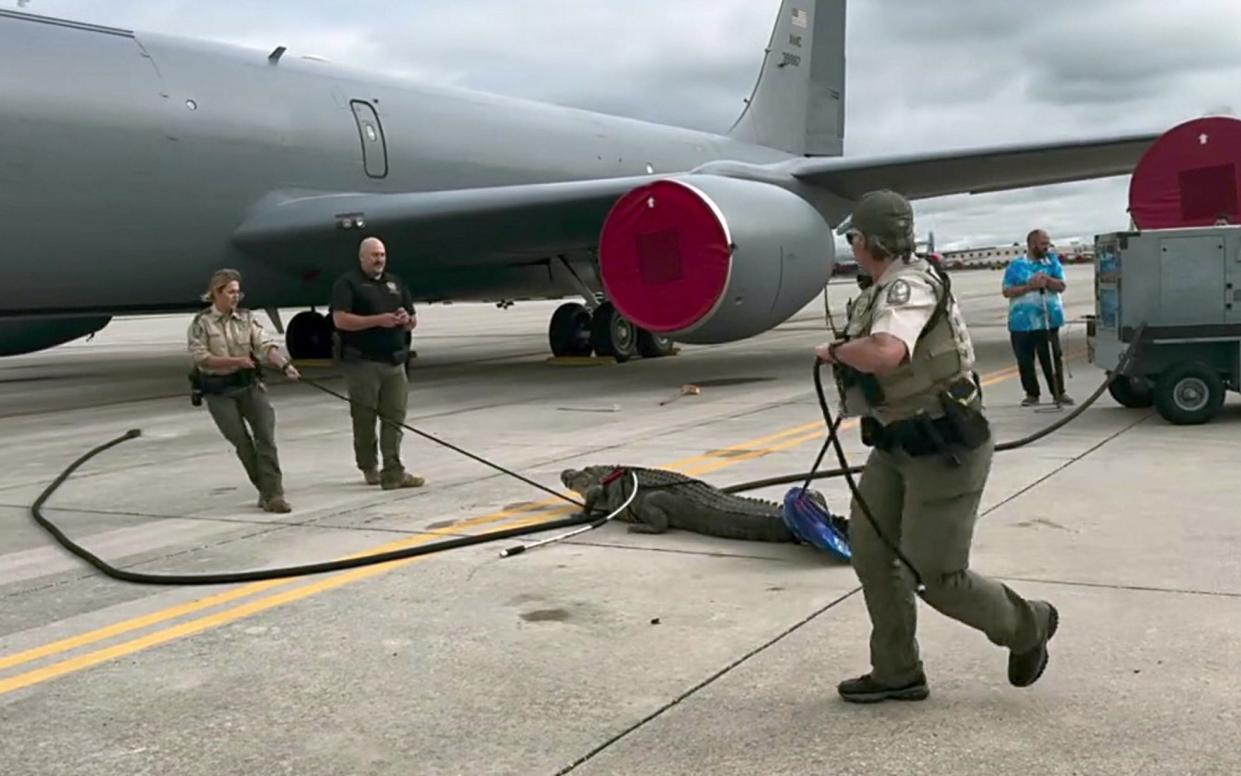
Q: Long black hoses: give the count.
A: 1